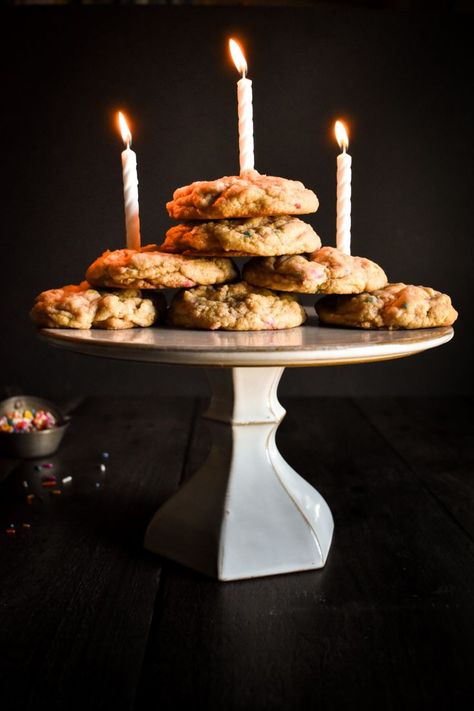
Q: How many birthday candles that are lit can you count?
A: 3